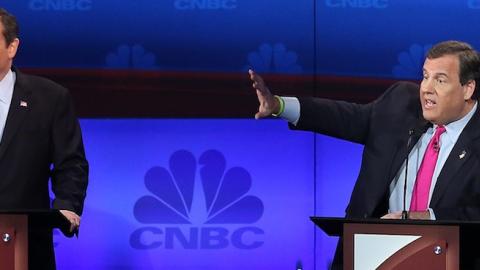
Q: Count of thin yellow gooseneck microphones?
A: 0